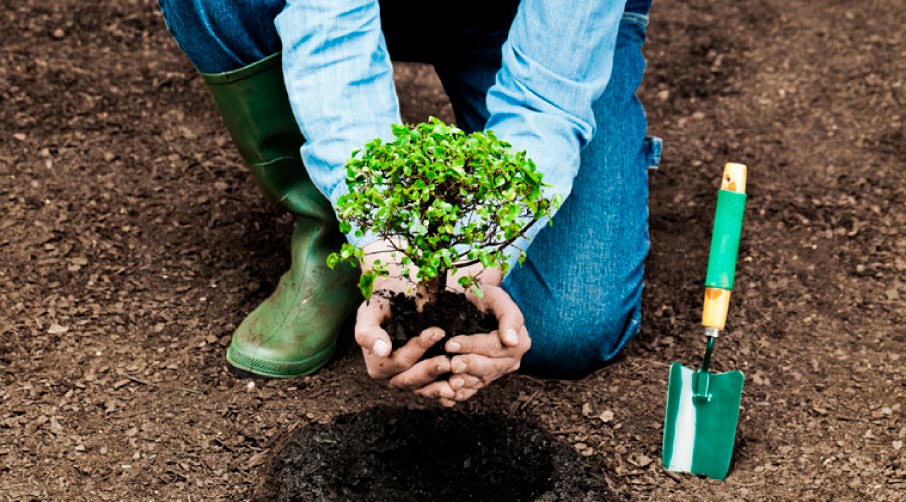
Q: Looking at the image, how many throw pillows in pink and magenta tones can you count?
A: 0